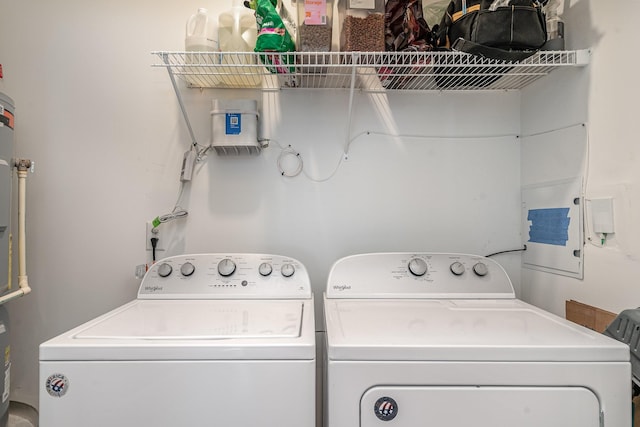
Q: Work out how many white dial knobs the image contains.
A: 8